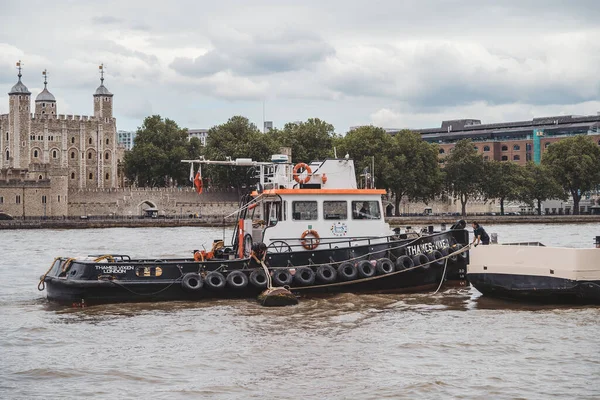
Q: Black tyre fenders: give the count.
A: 15